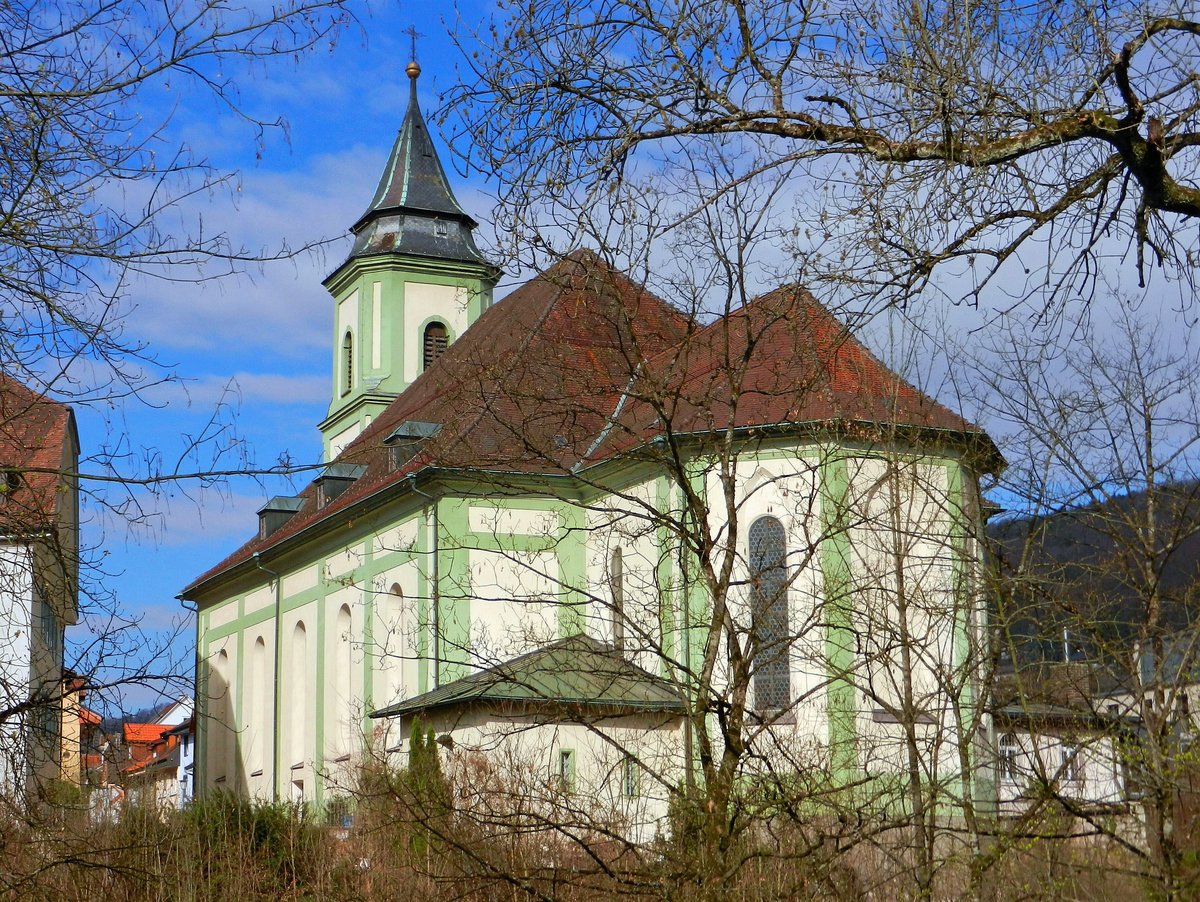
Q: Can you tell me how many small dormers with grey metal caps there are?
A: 3